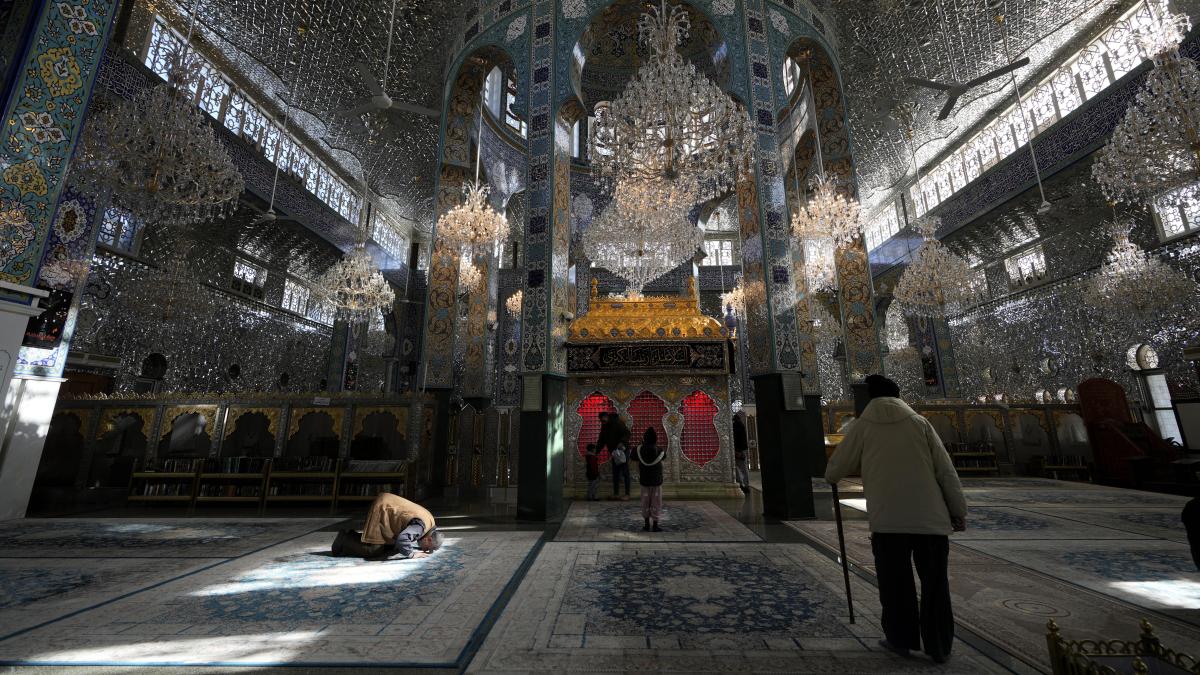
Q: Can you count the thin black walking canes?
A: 1